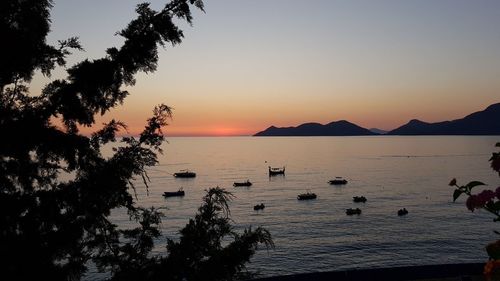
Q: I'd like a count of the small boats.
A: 10